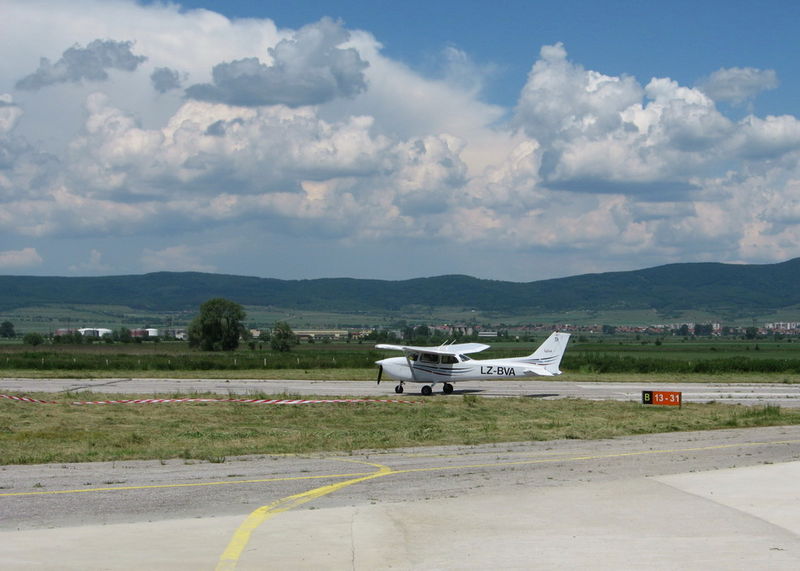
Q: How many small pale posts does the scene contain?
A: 11